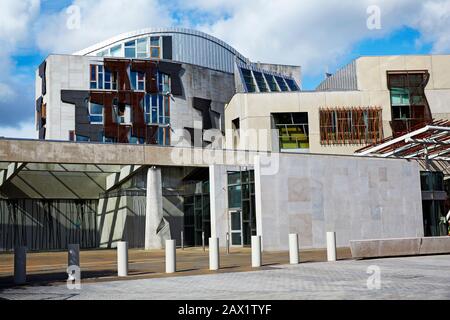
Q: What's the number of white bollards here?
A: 6